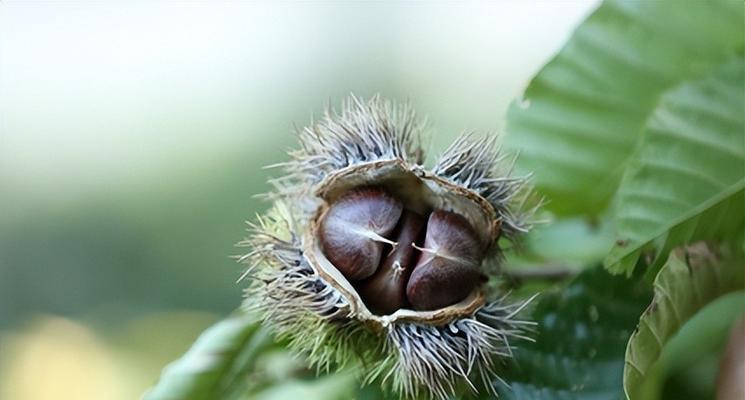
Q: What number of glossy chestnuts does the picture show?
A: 3